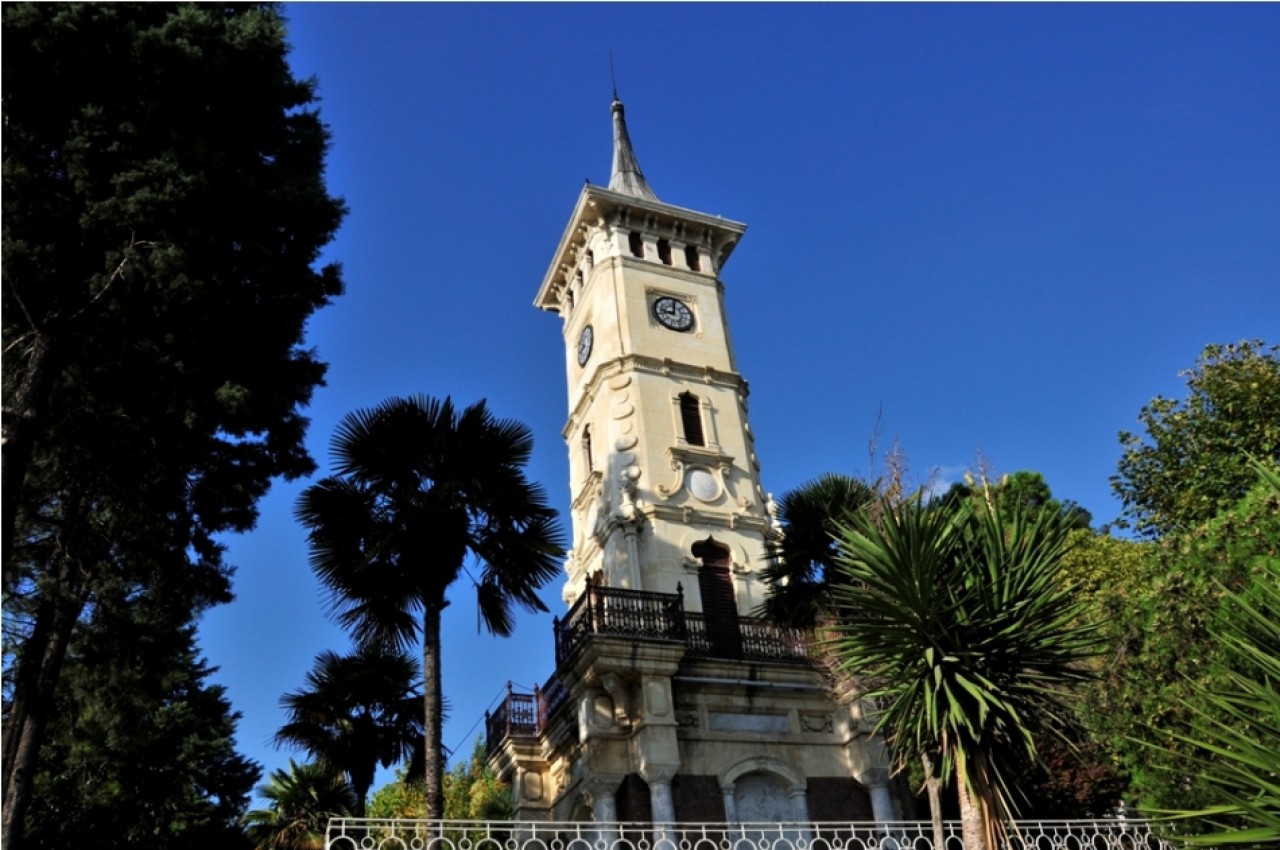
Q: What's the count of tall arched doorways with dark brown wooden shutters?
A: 1